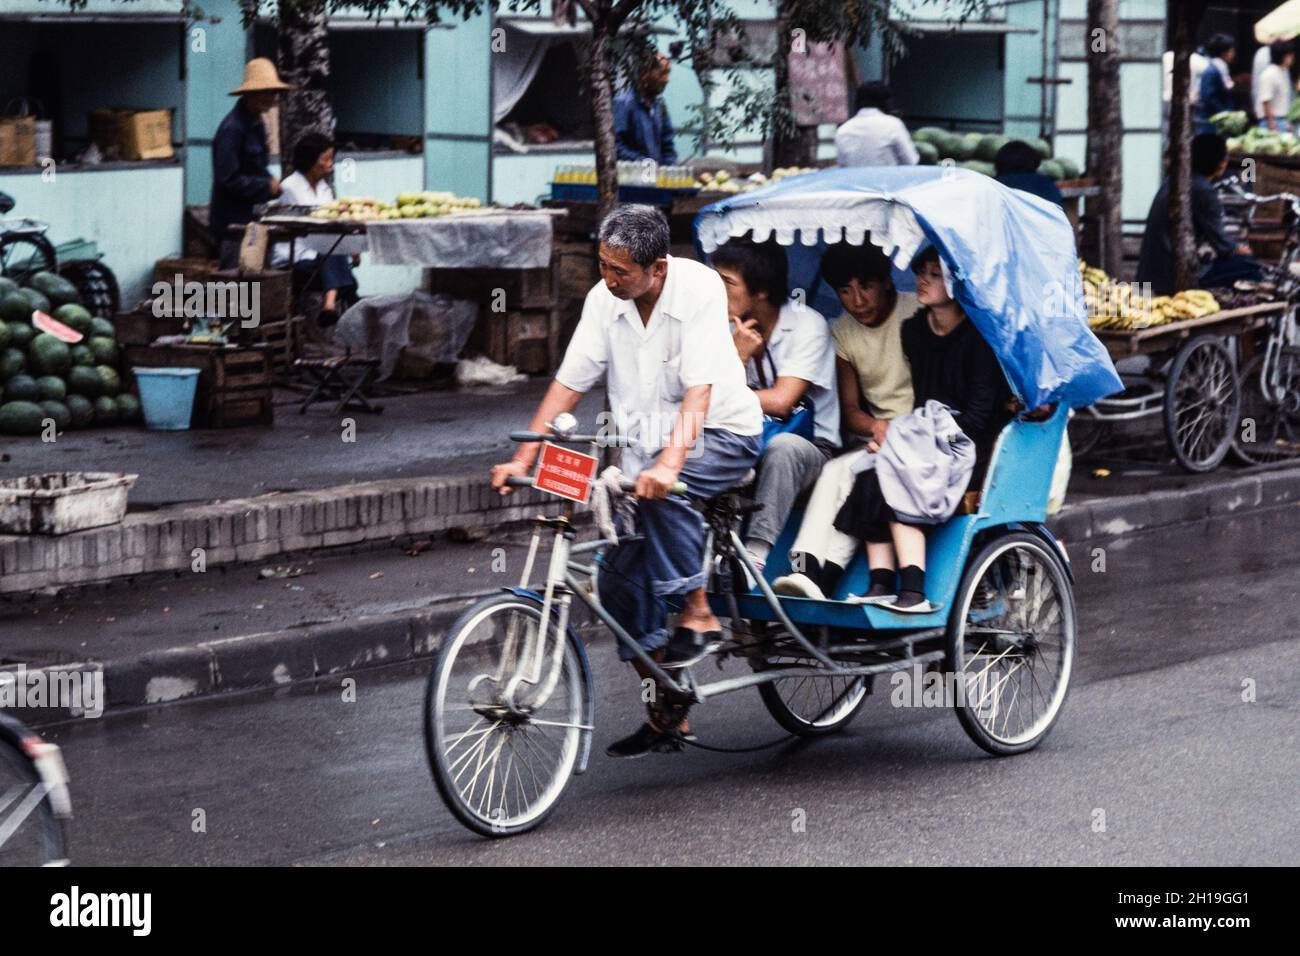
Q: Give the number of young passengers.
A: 3